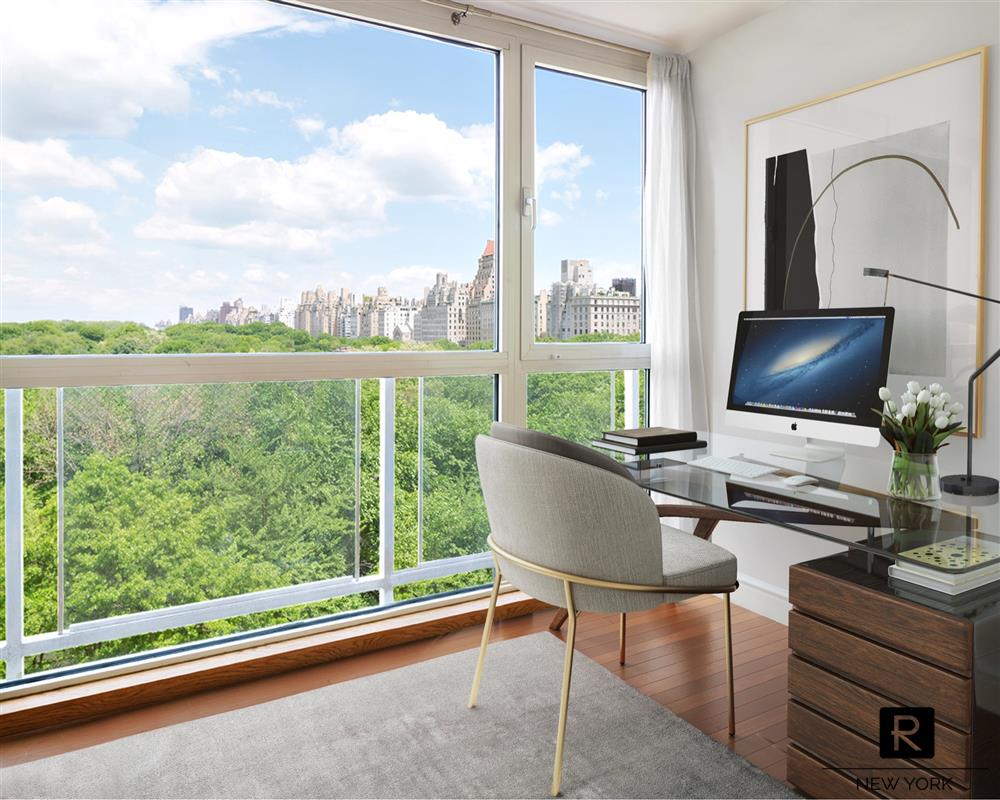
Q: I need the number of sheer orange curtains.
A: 0